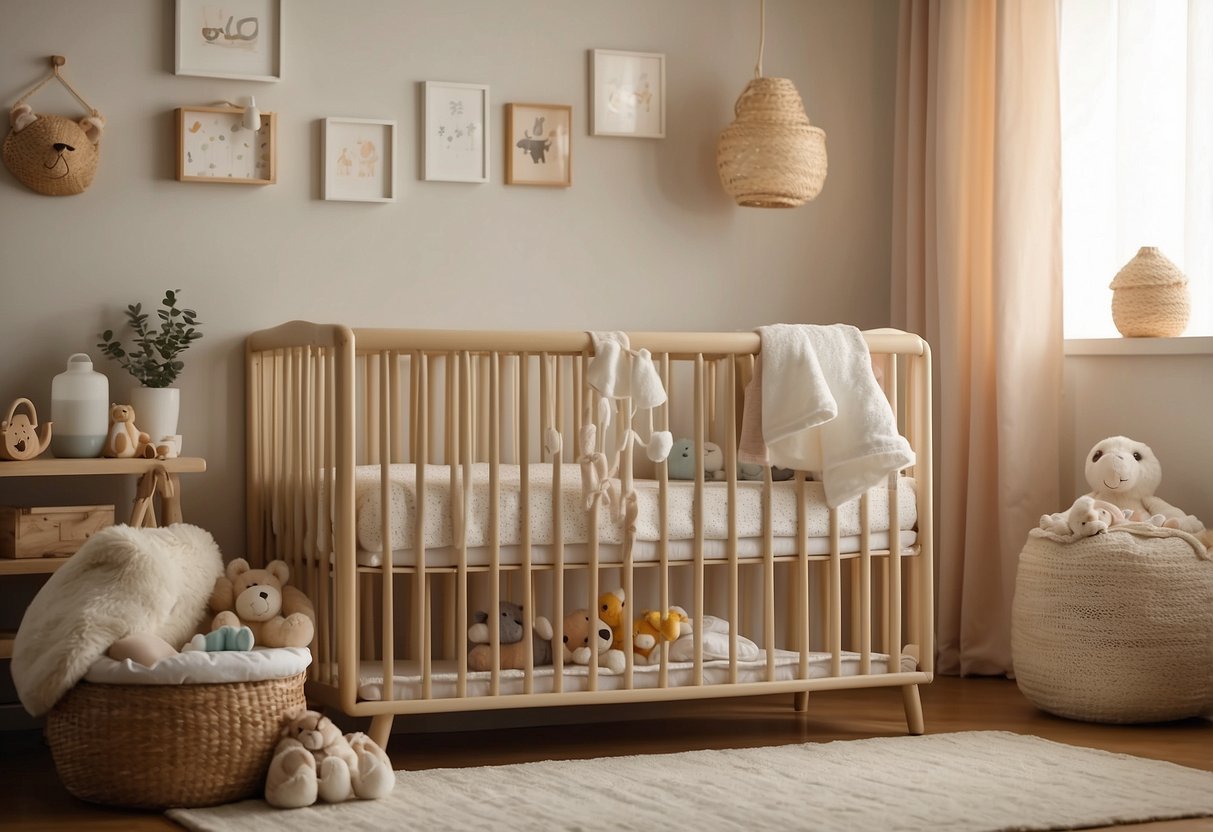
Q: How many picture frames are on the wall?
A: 6